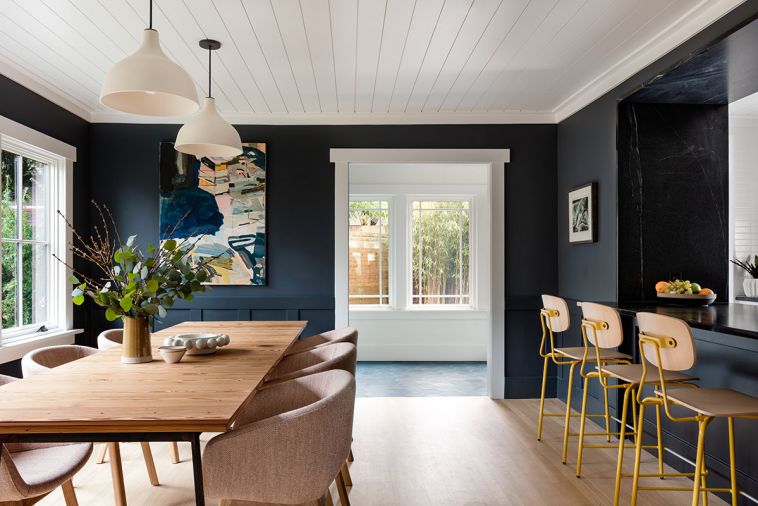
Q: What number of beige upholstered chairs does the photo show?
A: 6